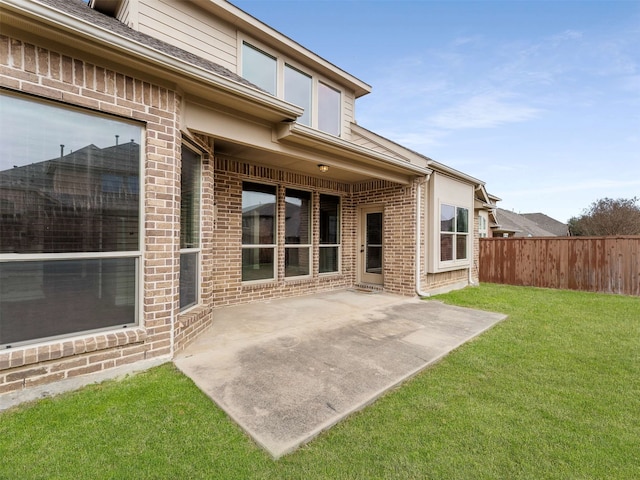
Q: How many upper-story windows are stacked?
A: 3